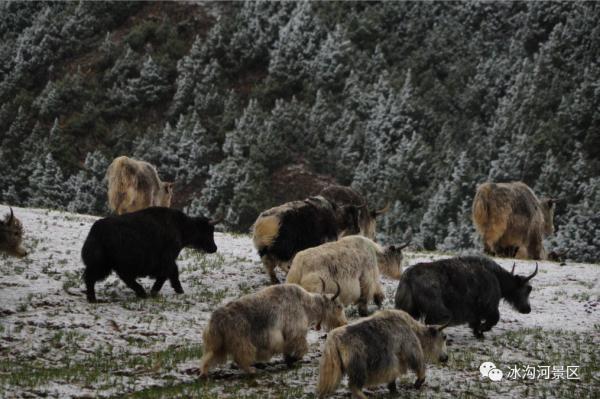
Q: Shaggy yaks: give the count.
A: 10